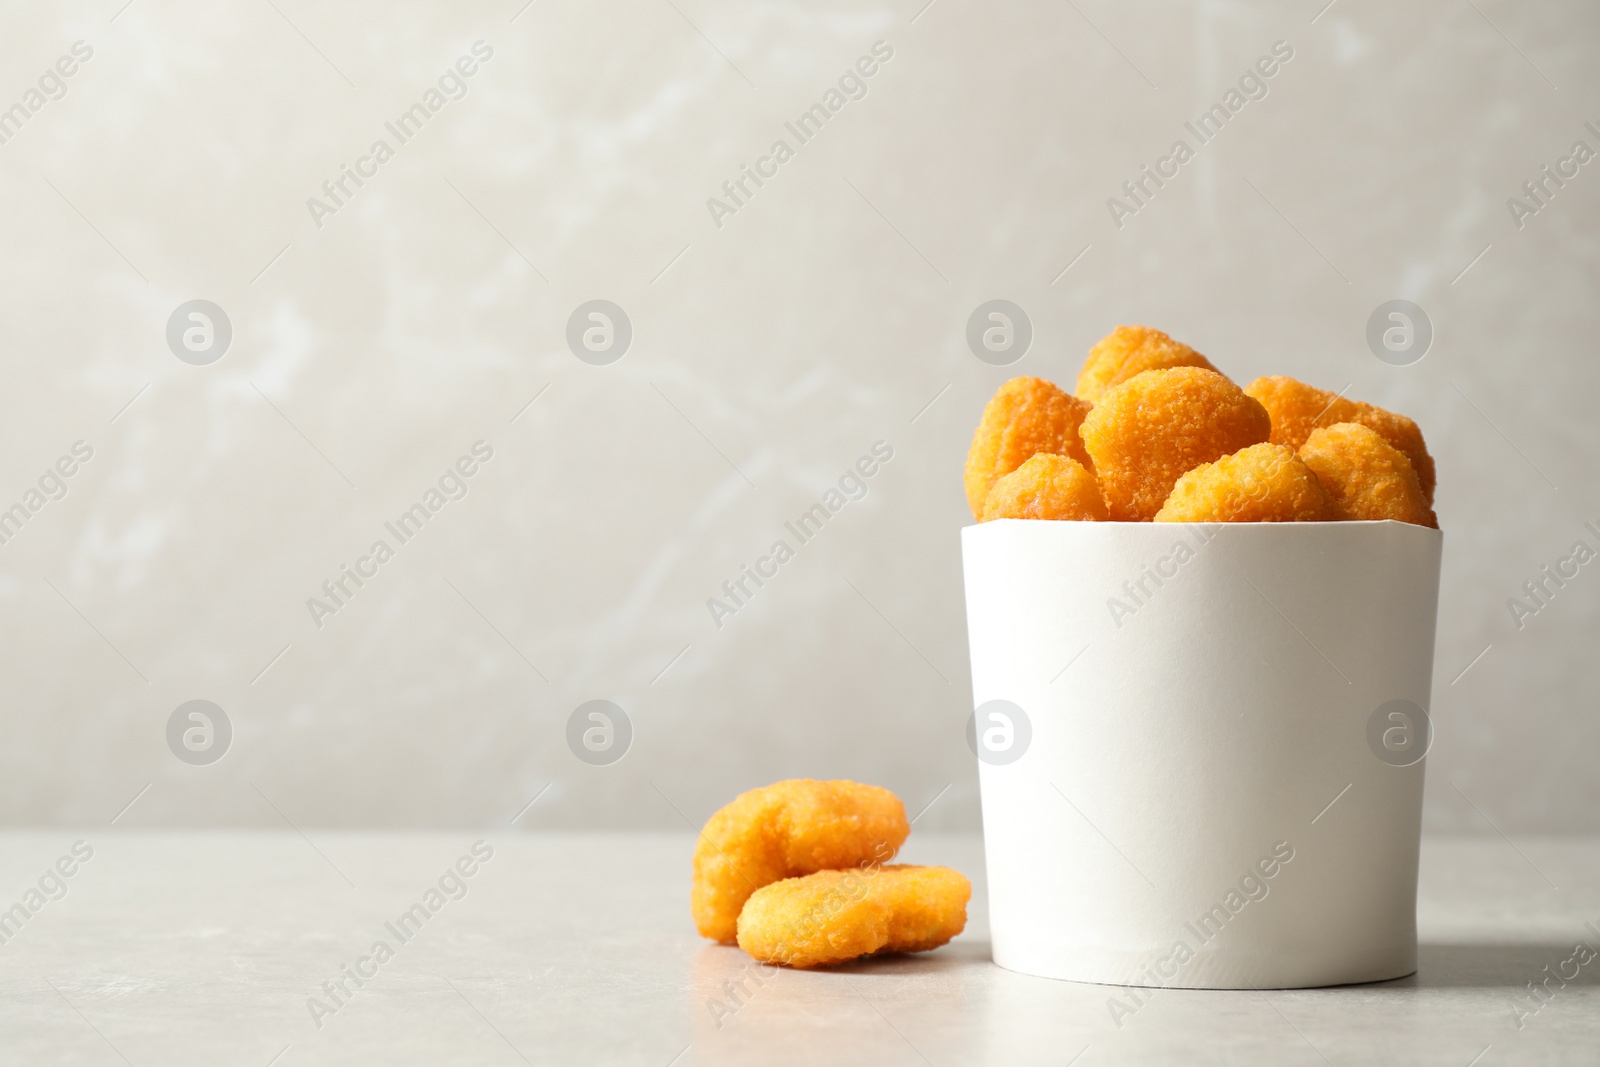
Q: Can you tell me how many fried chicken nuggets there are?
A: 9